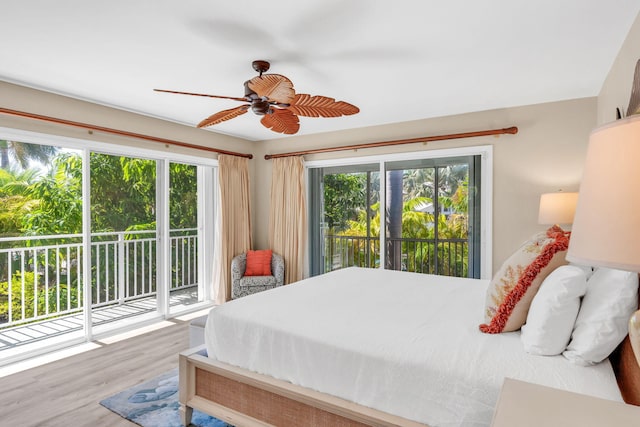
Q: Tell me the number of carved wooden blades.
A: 5